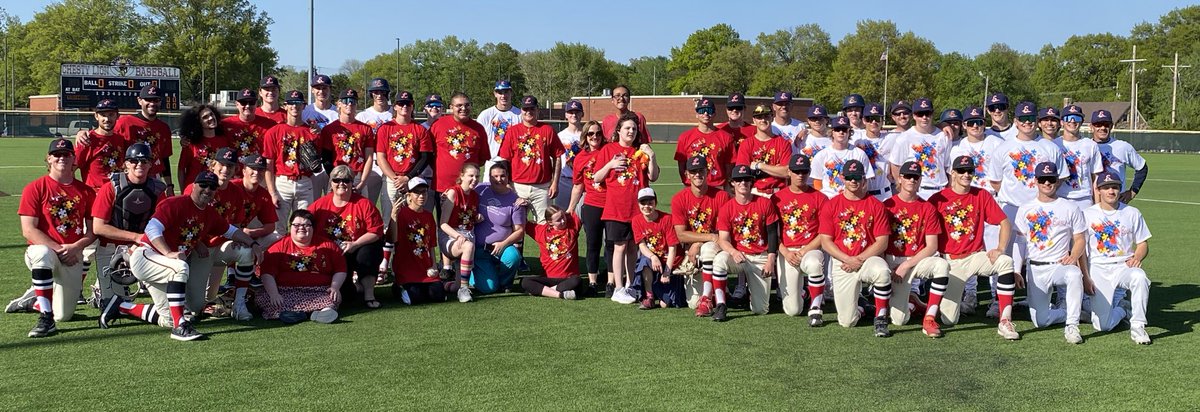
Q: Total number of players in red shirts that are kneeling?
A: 11